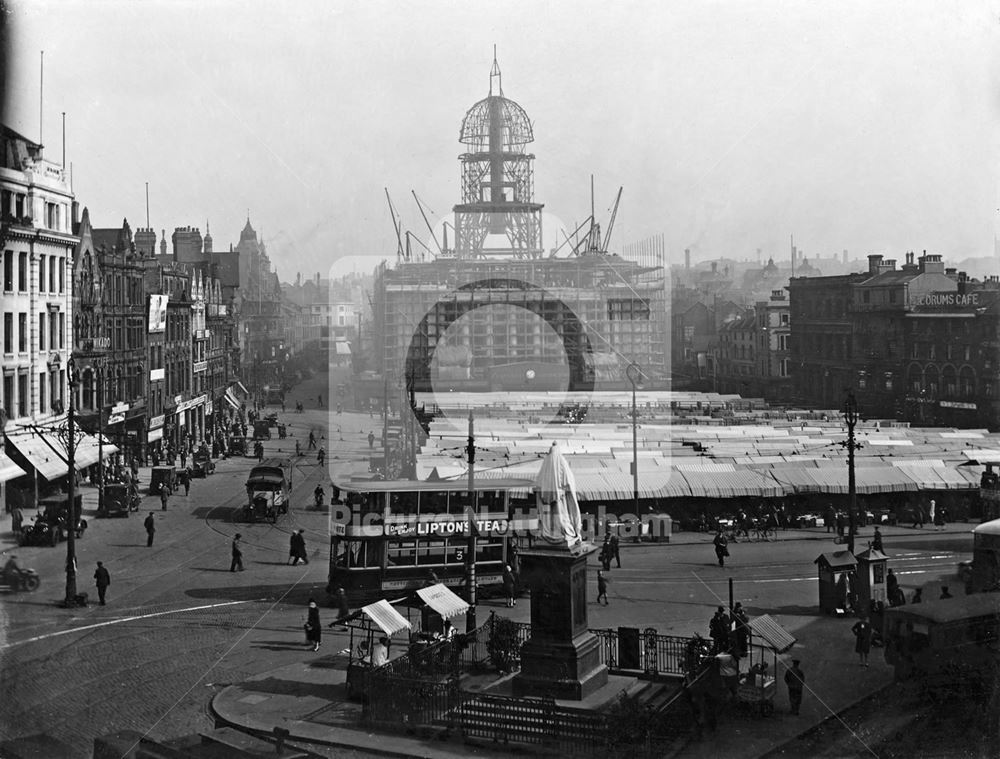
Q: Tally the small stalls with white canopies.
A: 3